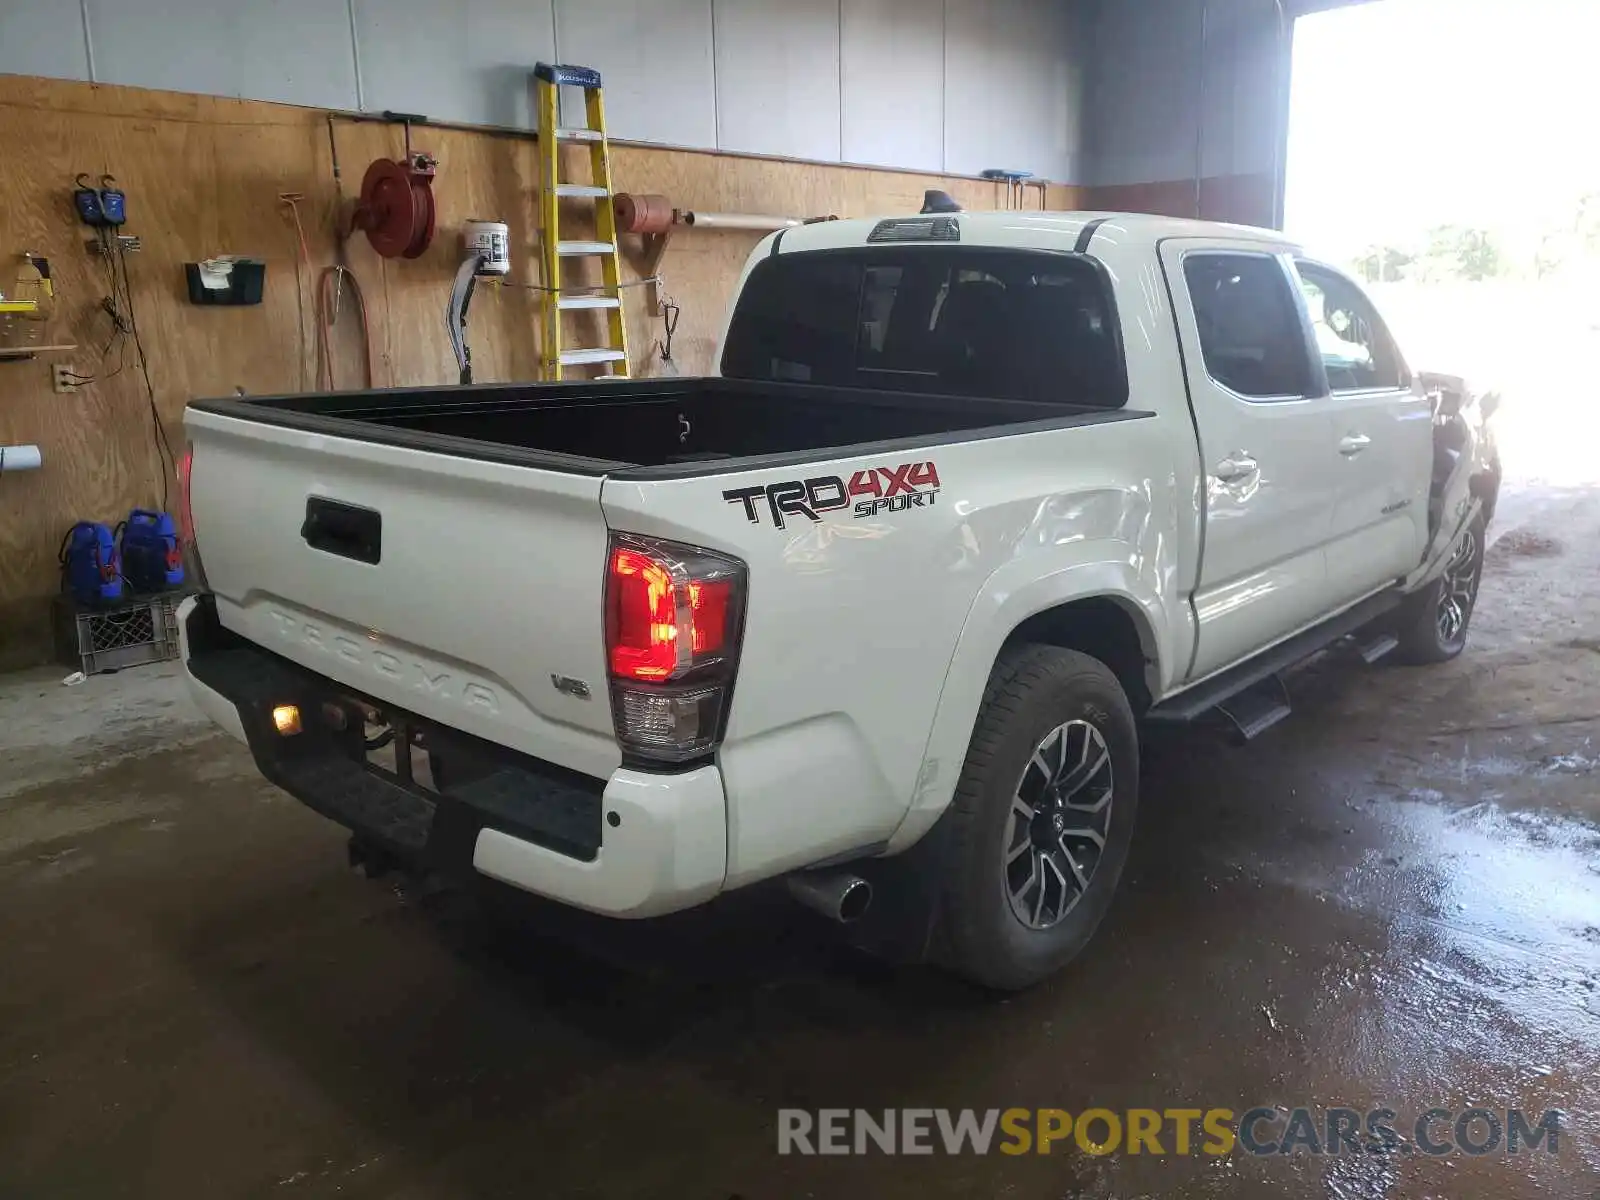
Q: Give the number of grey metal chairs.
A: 0